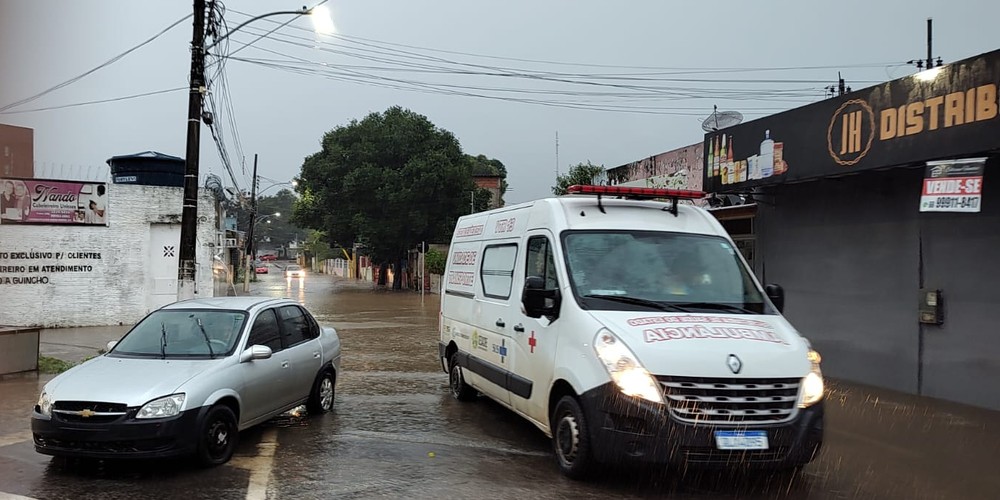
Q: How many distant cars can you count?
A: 3